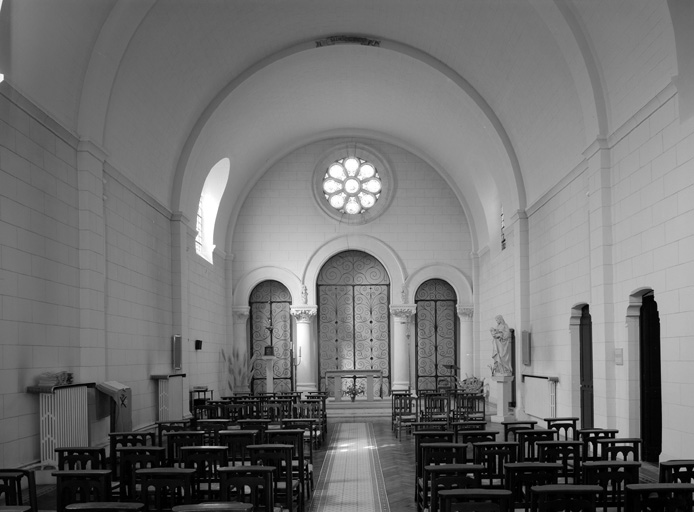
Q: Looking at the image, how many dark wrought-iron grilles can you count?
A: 3